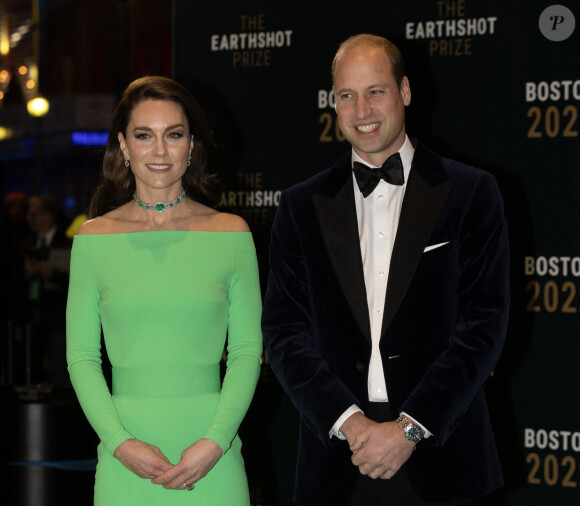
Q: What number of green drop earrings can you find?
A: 2